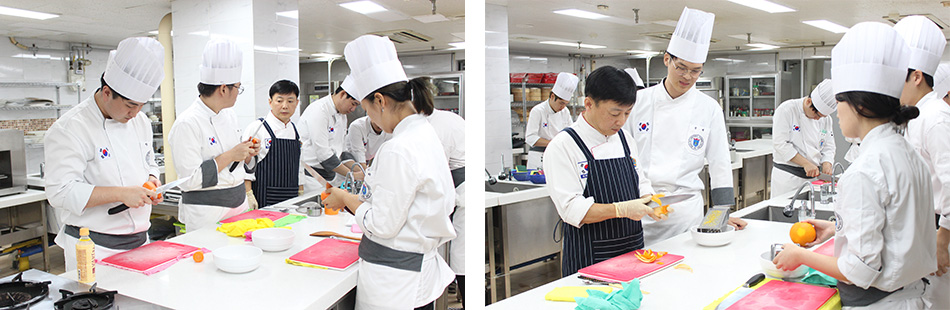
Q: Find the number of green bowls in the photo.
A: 0